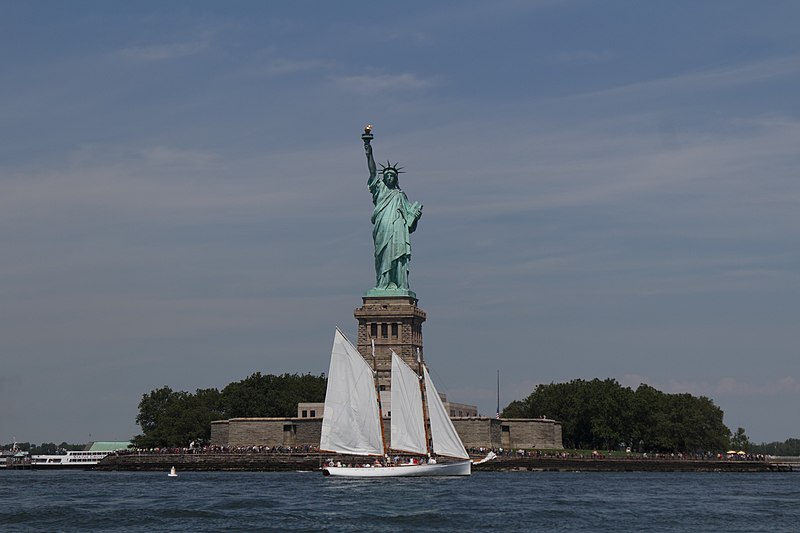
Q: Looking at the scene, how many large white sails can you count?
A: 3